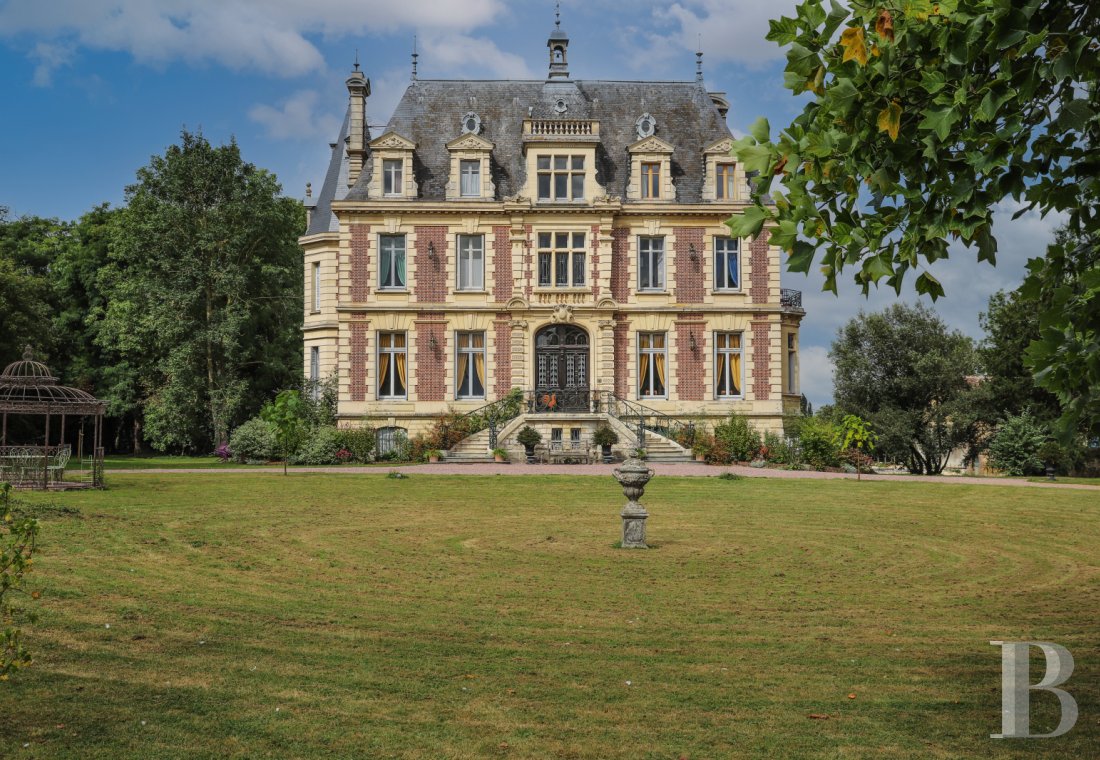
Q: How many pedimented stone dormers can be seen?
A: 4